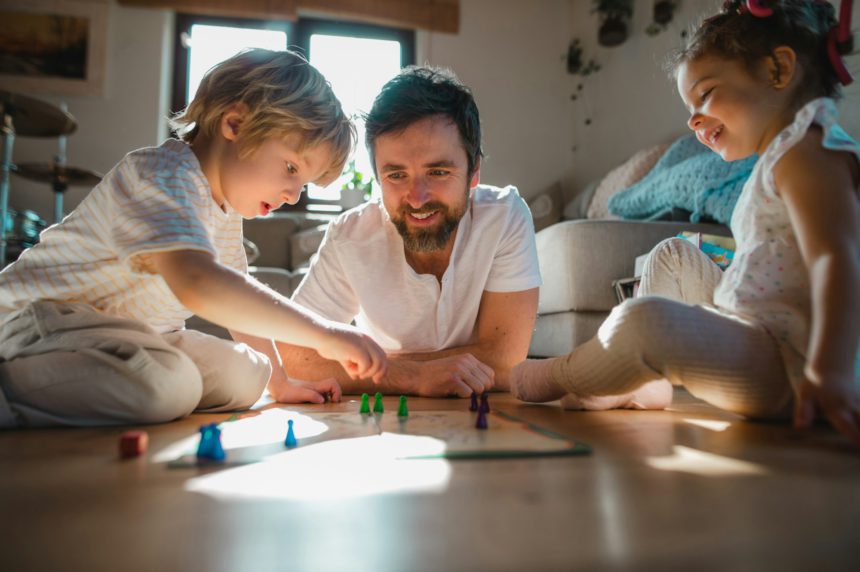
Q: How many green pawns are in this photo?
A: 3